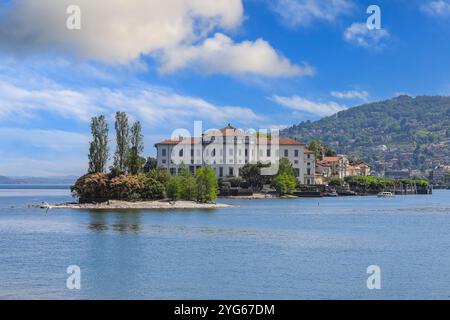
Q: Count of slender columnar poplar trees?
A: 3